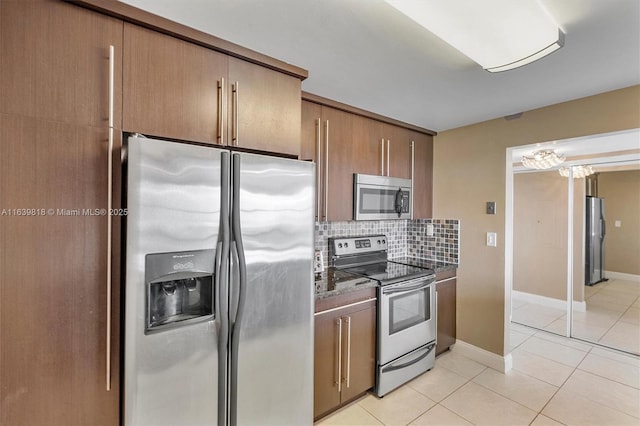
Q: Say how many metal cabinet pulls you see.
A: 14